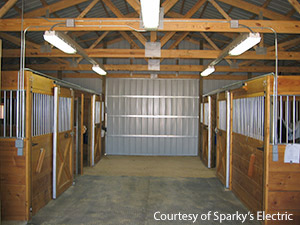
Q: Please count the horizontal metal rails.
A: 3